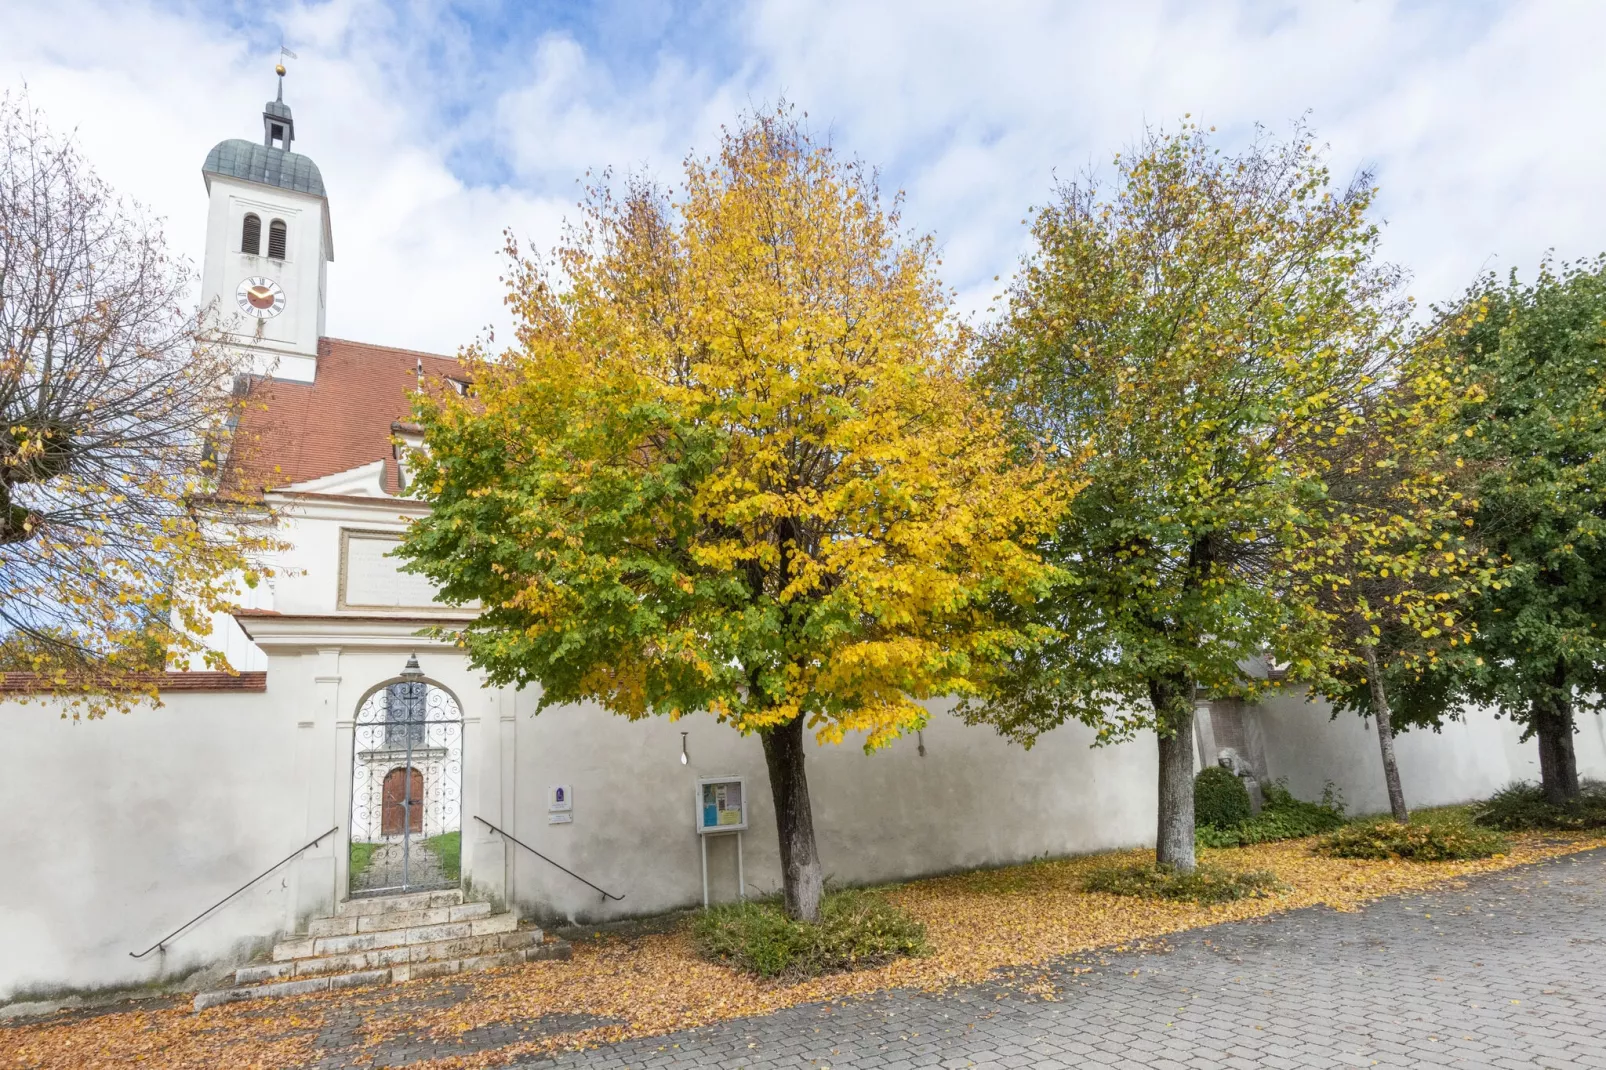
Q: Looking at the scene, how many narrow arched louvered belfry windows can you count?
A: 2